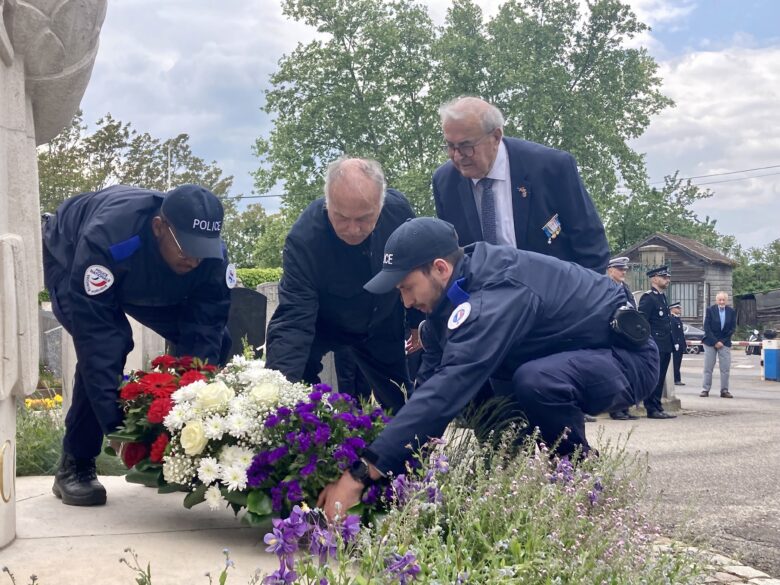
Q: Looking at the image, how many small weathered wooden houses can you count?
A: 1